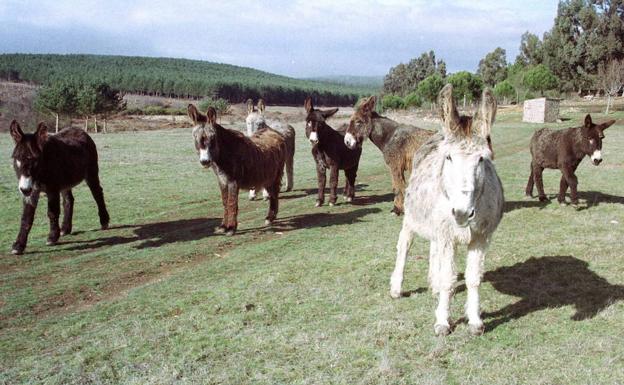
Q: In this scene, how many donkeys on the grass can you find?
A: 7